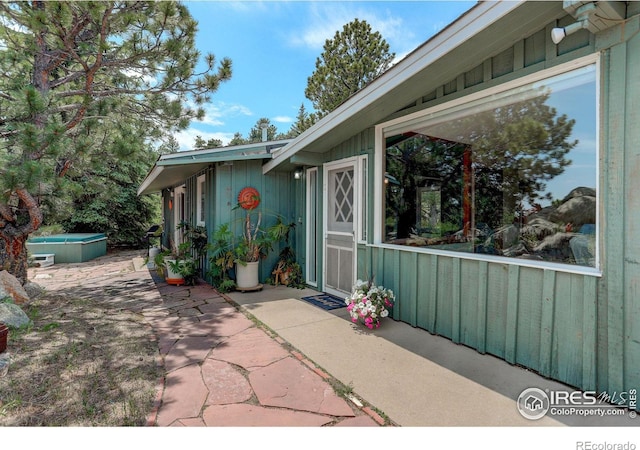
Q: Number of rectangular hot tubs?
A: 1